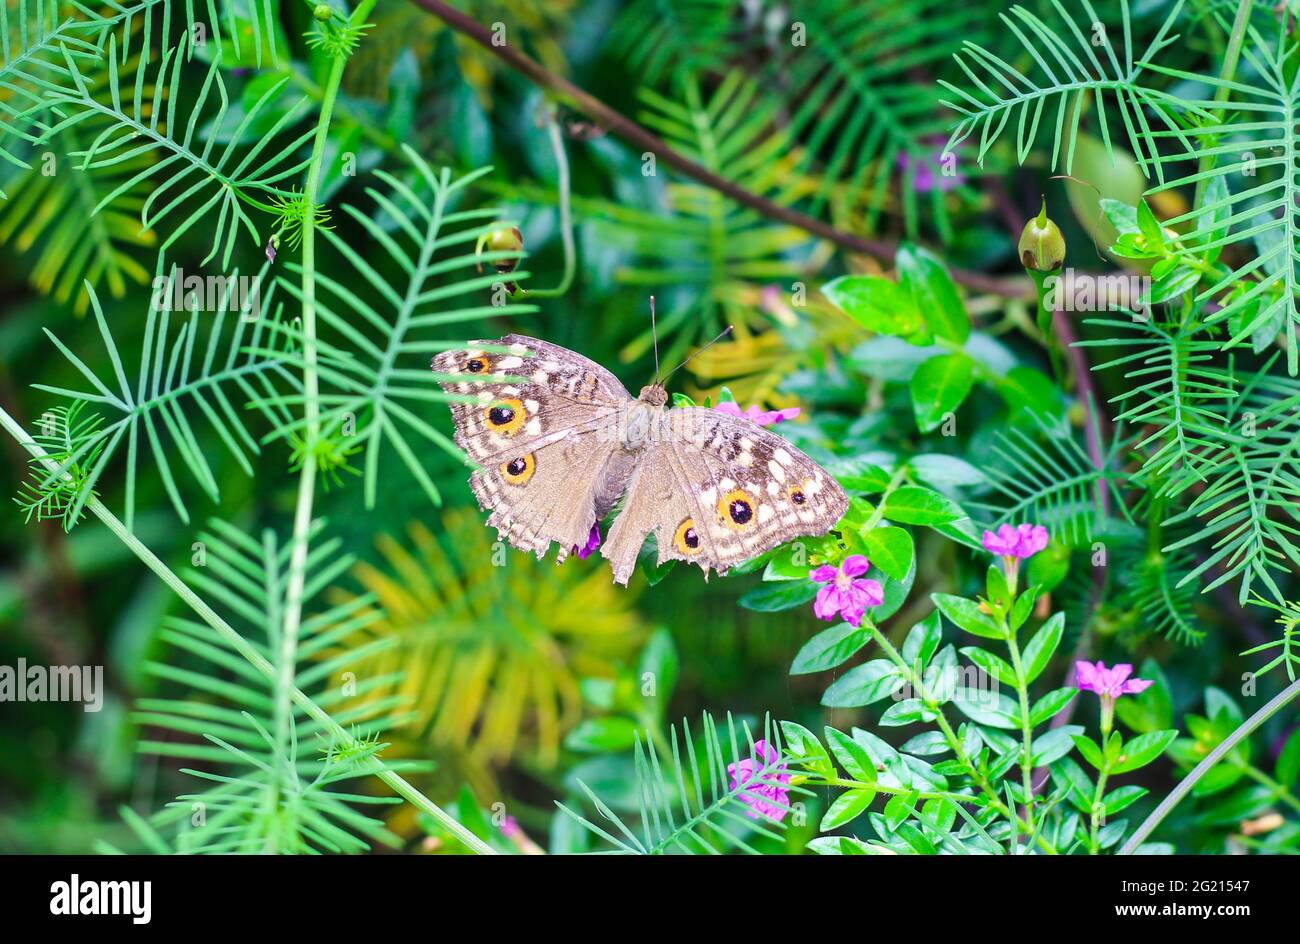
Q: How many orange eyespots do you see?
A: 6